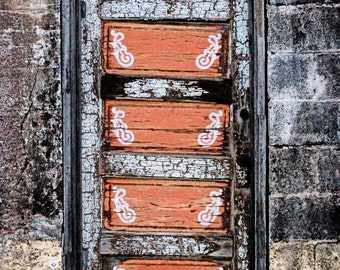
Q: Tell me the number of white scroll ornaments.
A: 6